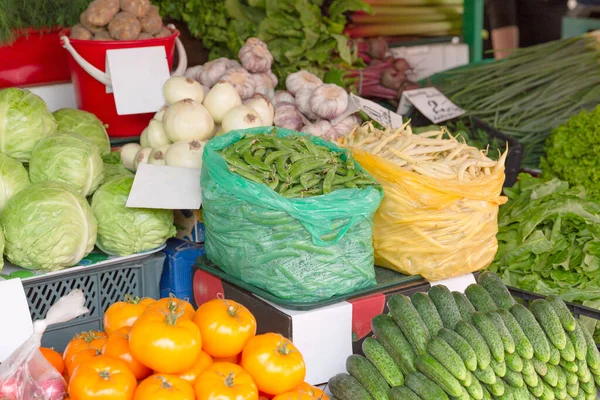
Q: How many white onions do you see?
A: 12